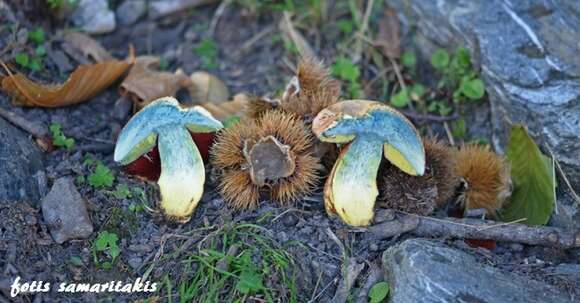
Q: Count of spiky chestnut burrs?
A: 4